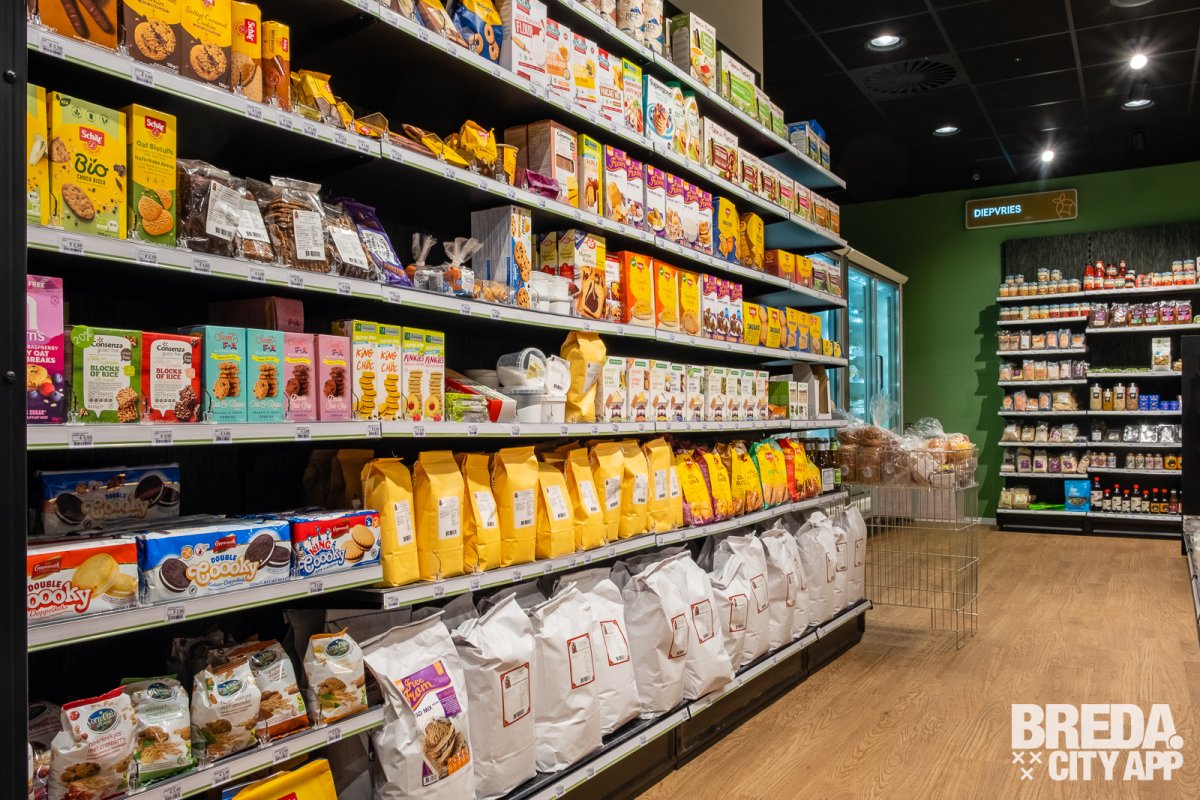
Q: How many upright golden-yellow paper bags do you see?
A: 11